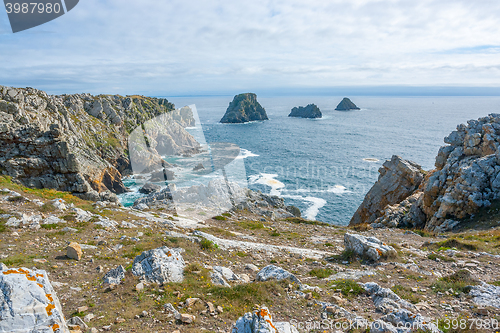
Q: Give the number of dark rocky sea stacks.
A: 3